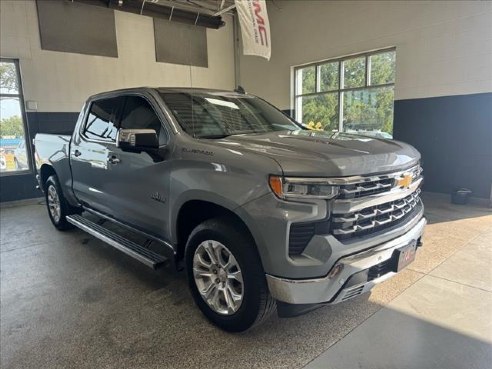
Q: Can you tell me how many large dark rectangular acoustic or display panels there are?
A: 2